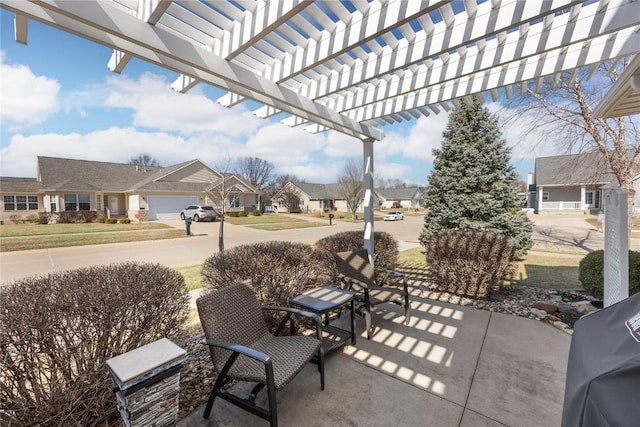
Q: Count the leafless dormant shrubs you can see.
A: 4